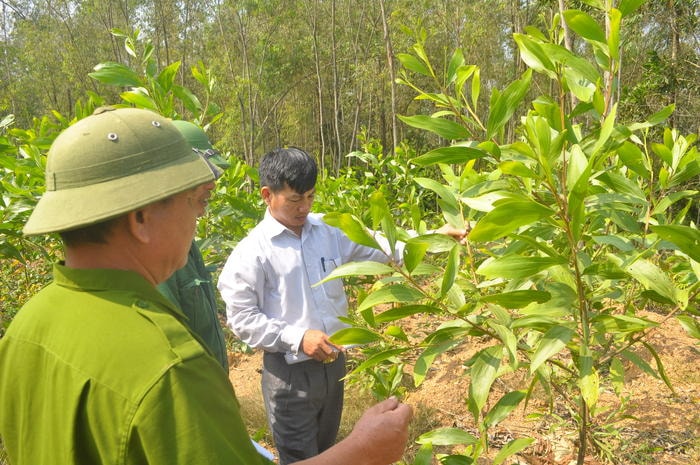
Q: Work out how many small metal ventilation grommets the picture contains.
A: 2